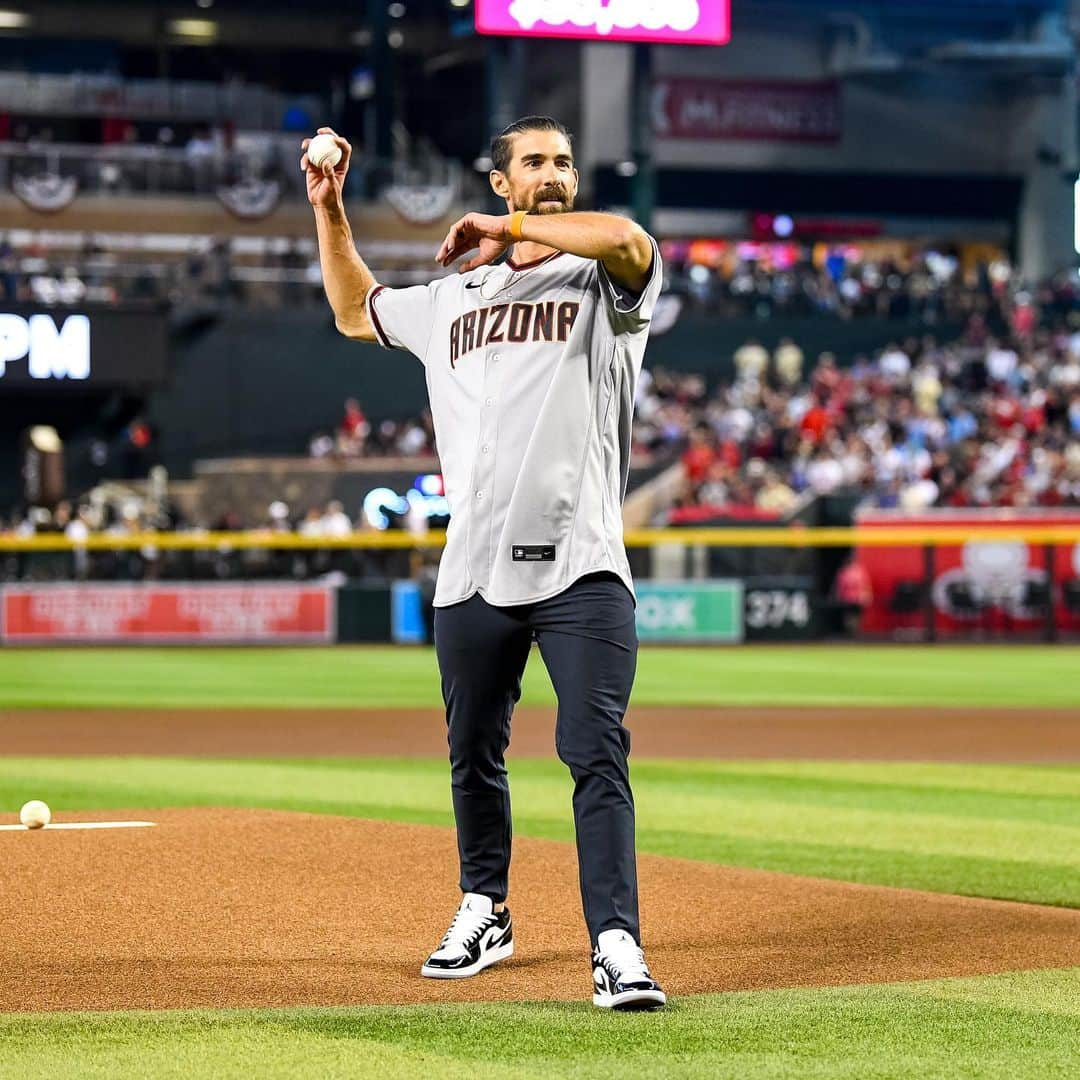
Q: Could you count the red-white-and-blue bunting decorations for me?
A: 3